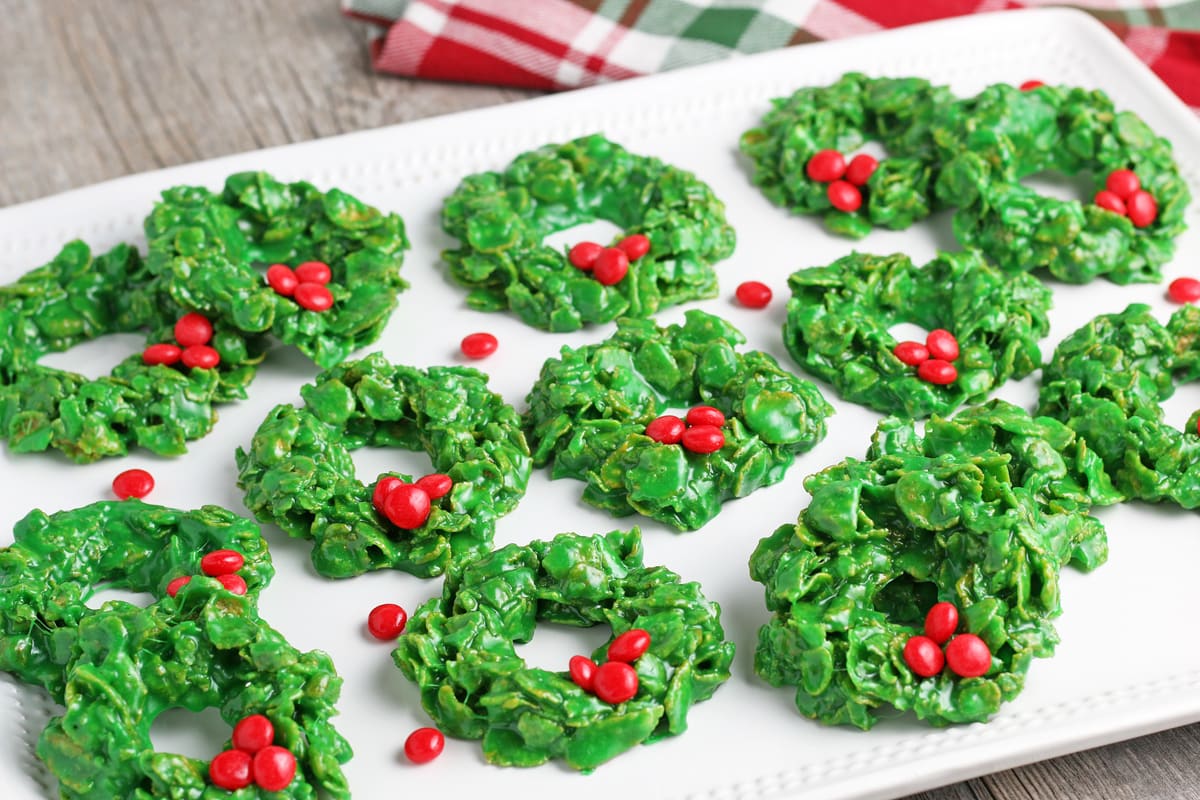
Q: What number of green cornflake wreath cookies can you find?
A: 14